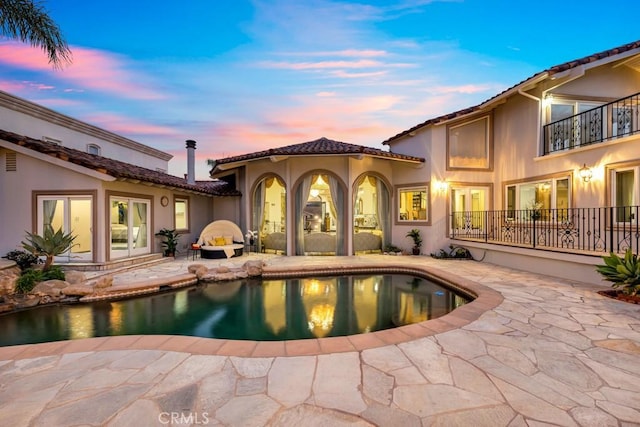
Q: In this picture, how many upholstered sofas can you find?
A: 3